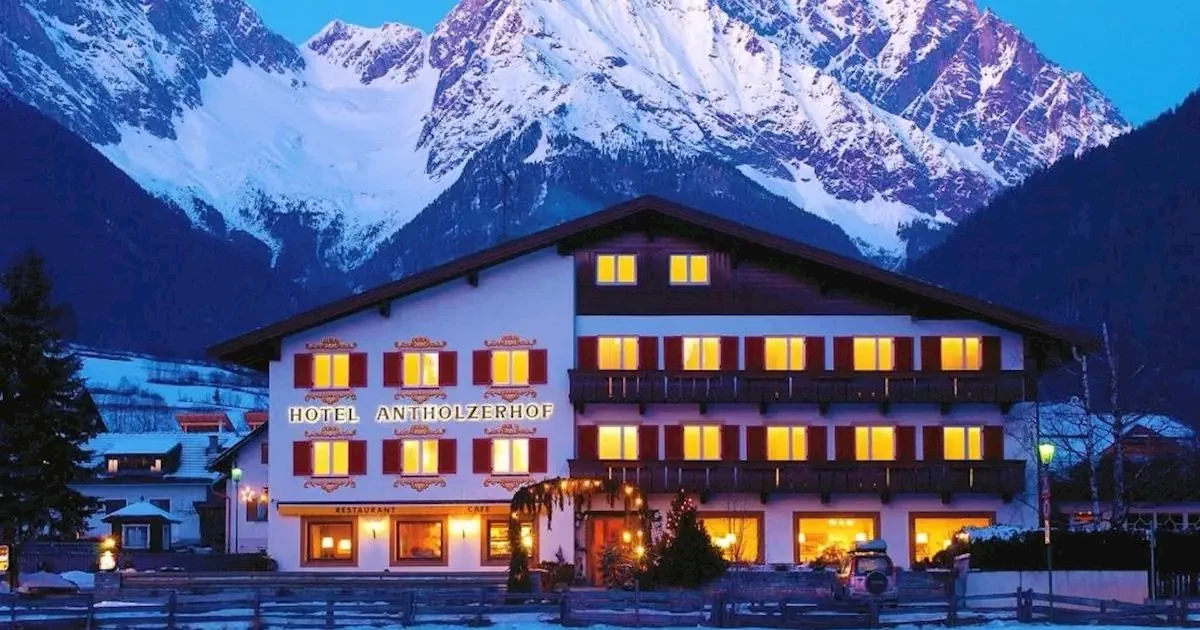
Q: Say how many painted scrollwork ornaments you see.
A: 12